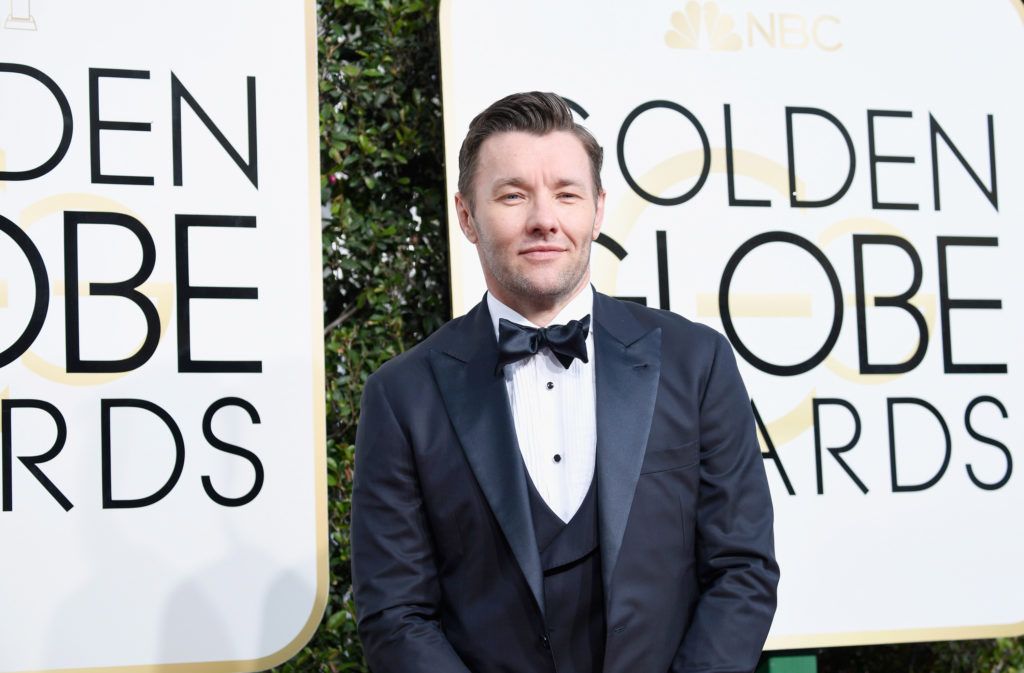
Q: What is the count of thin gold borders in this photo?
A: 2